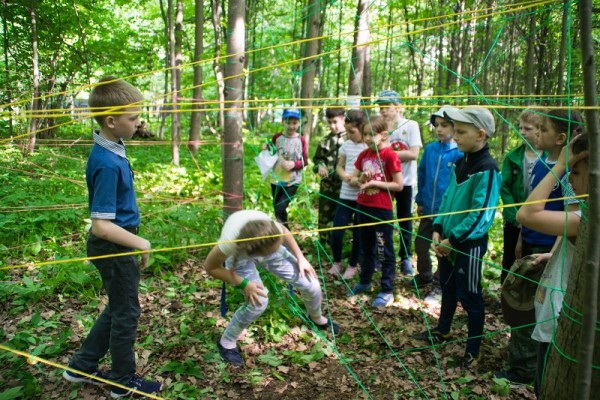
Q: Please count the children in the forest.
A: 12